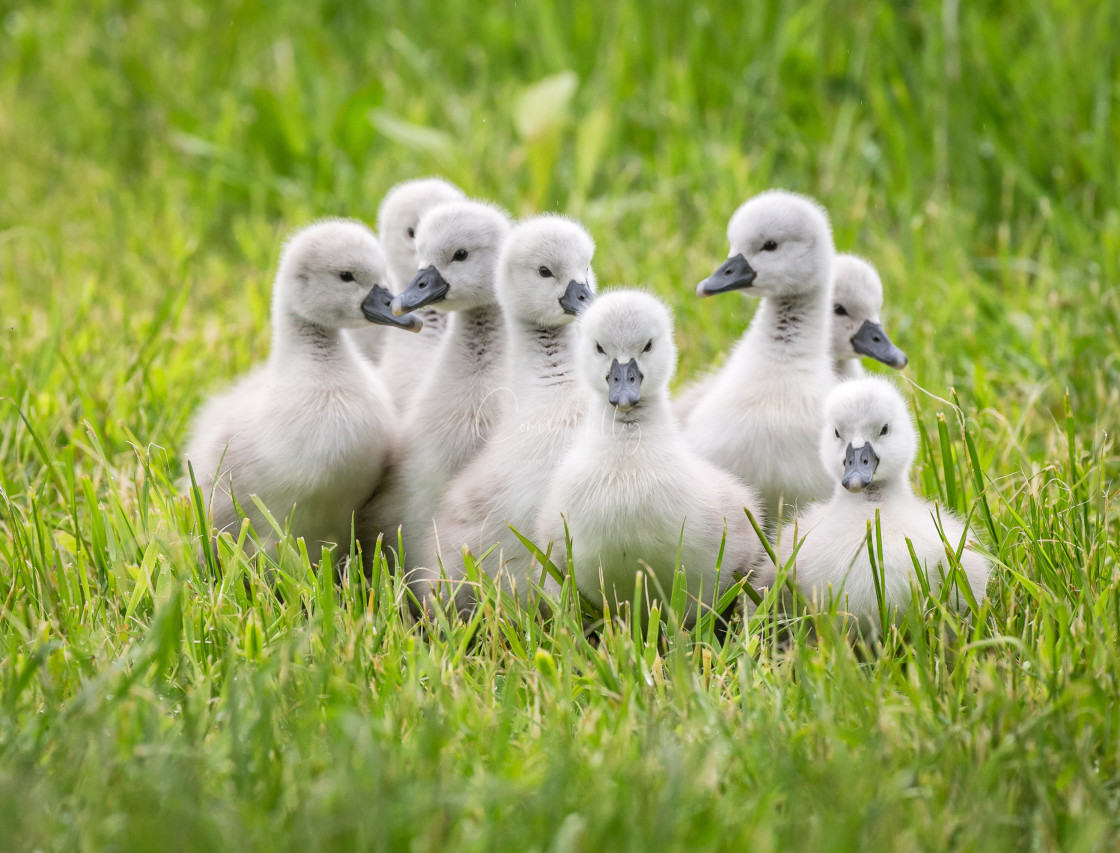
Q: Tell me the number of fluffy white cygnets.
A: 8